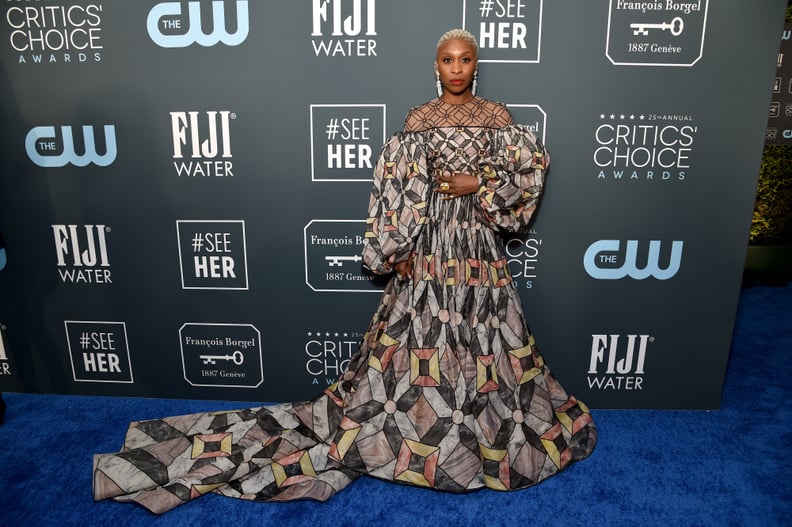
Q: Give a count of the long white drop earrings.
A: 2